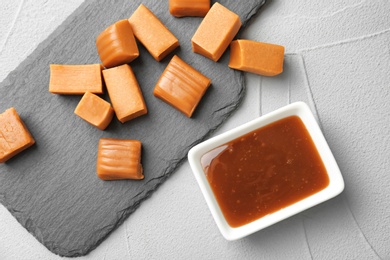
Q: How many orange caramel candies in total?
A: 11